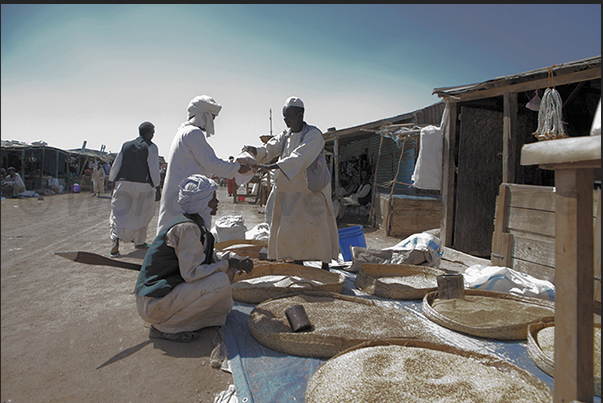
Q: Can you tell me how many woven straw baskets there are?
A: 7